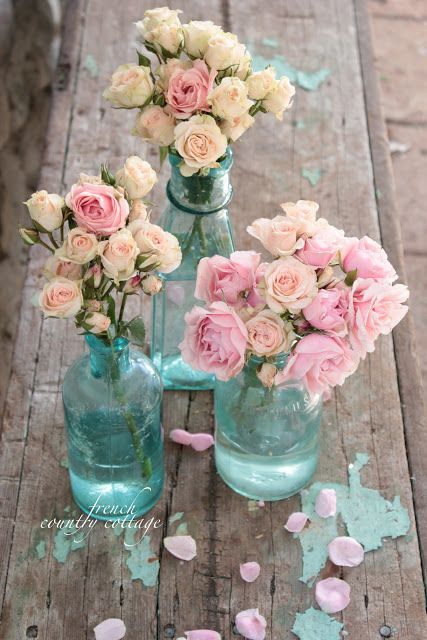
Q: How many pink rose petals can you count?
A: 11